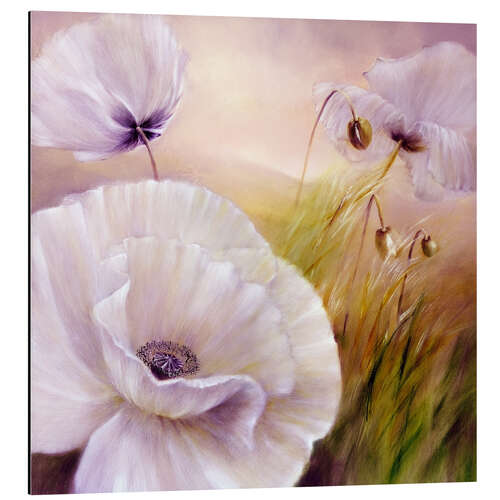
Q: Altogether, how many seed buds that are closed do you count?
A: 3